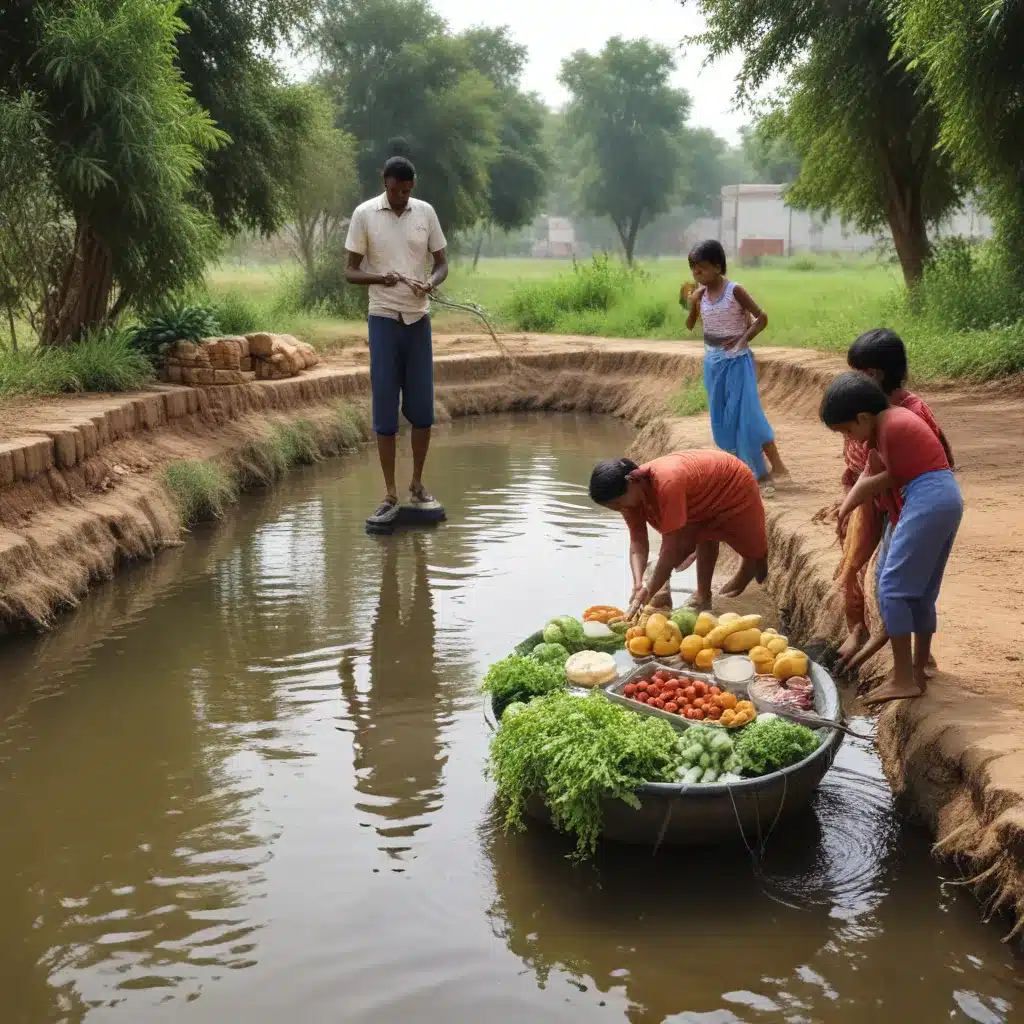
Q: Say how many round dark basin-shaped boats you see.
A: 1